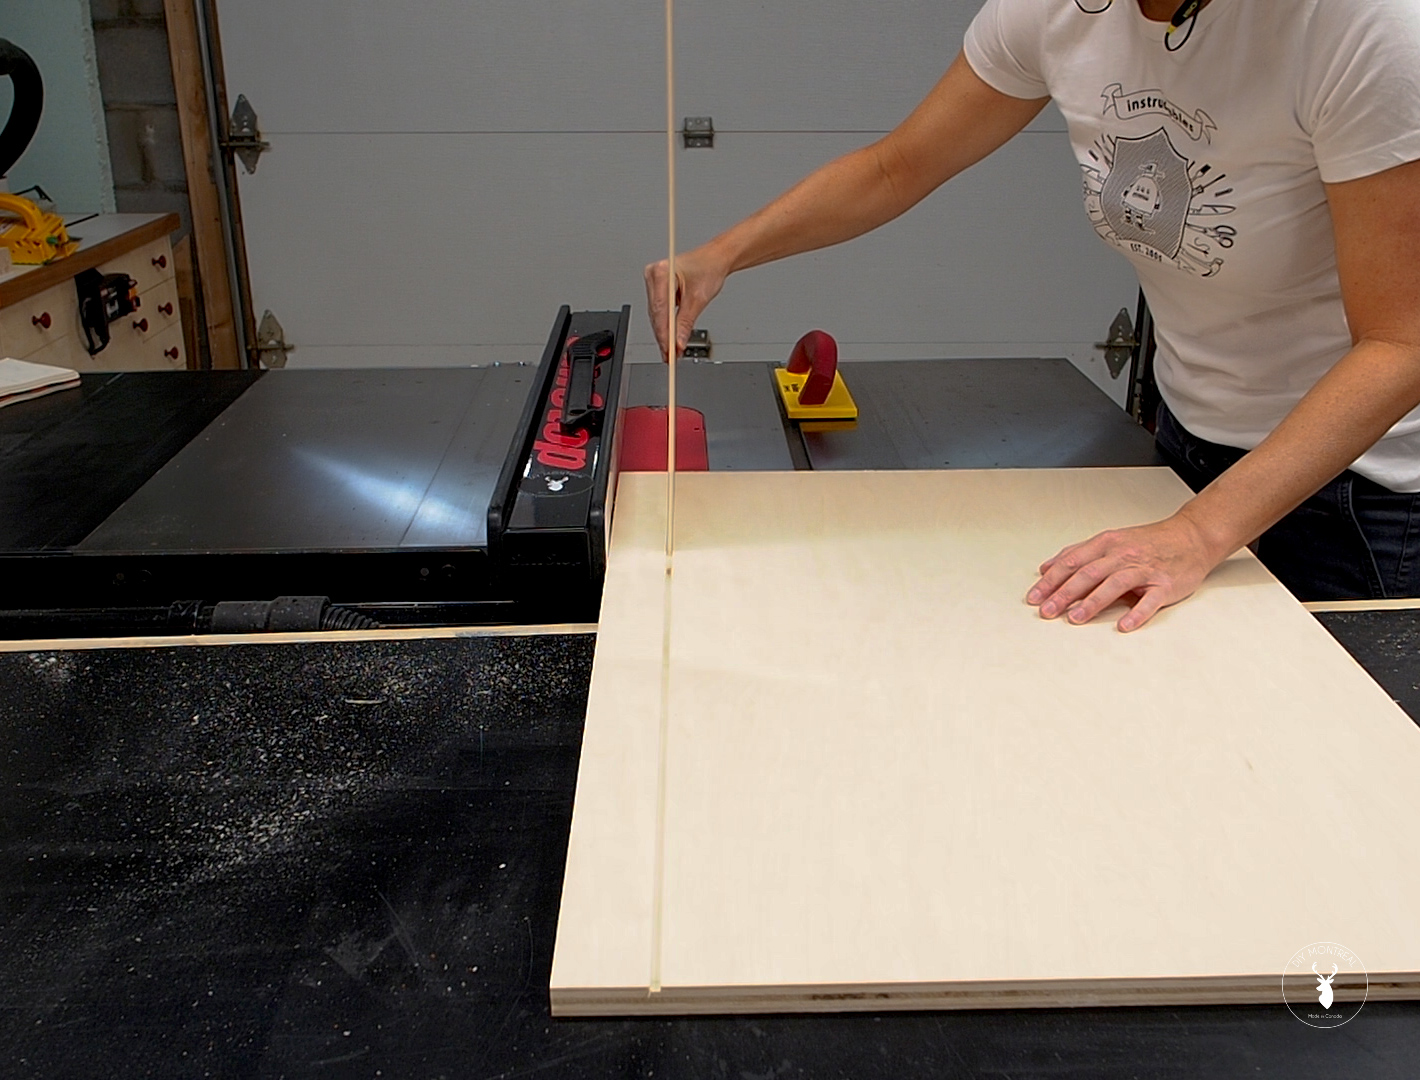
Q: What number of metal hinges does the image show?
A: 5